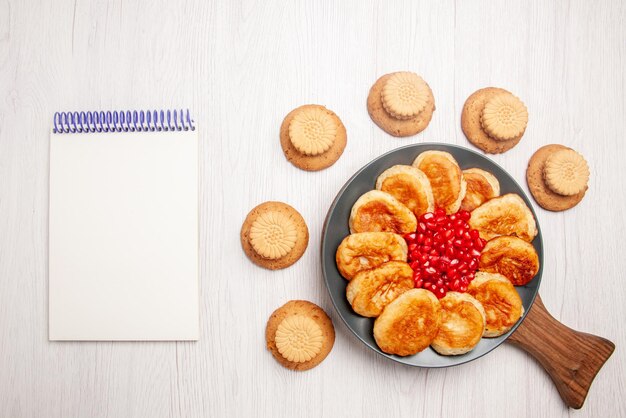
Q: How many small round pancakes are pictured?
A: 11